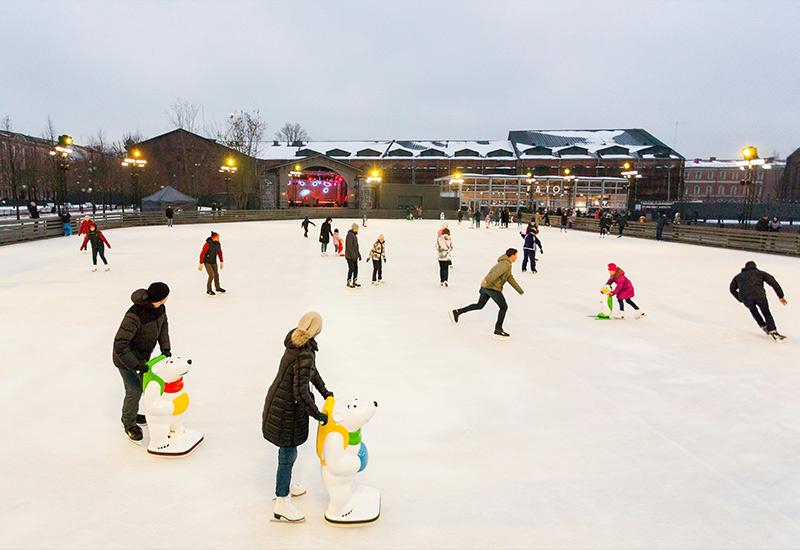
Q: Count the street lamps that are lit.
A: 10